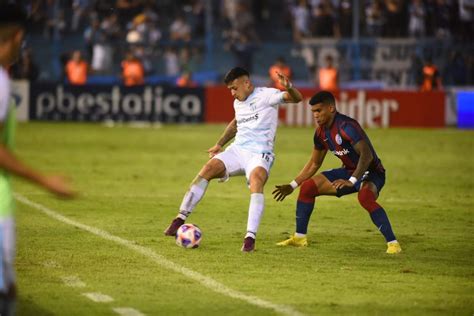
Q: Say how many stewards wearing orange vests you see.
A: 5